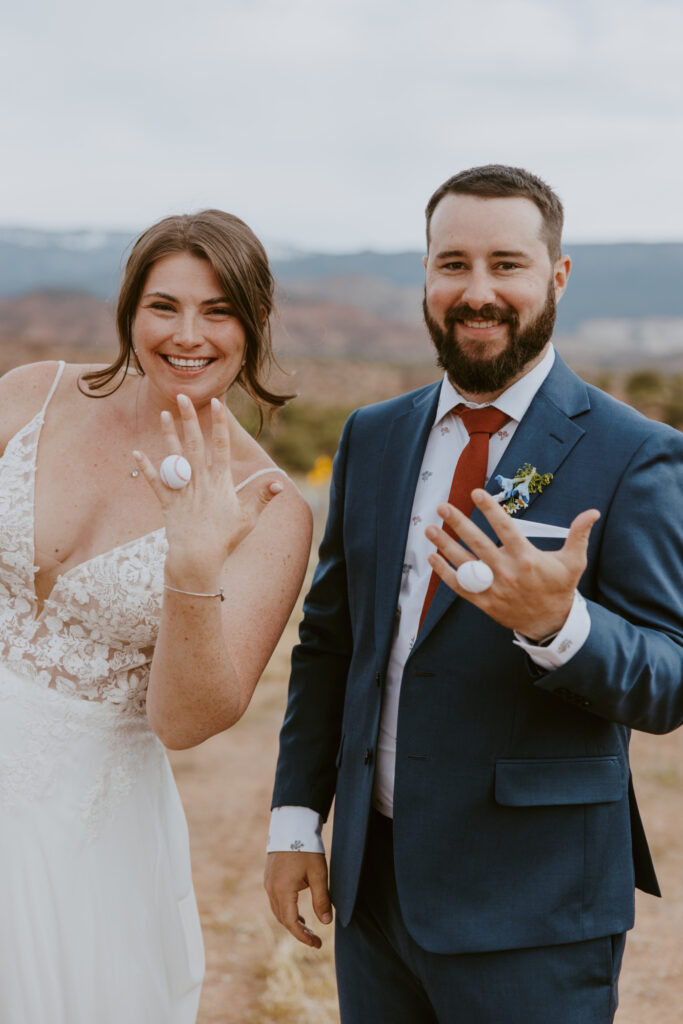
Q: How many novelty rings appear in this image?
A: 2